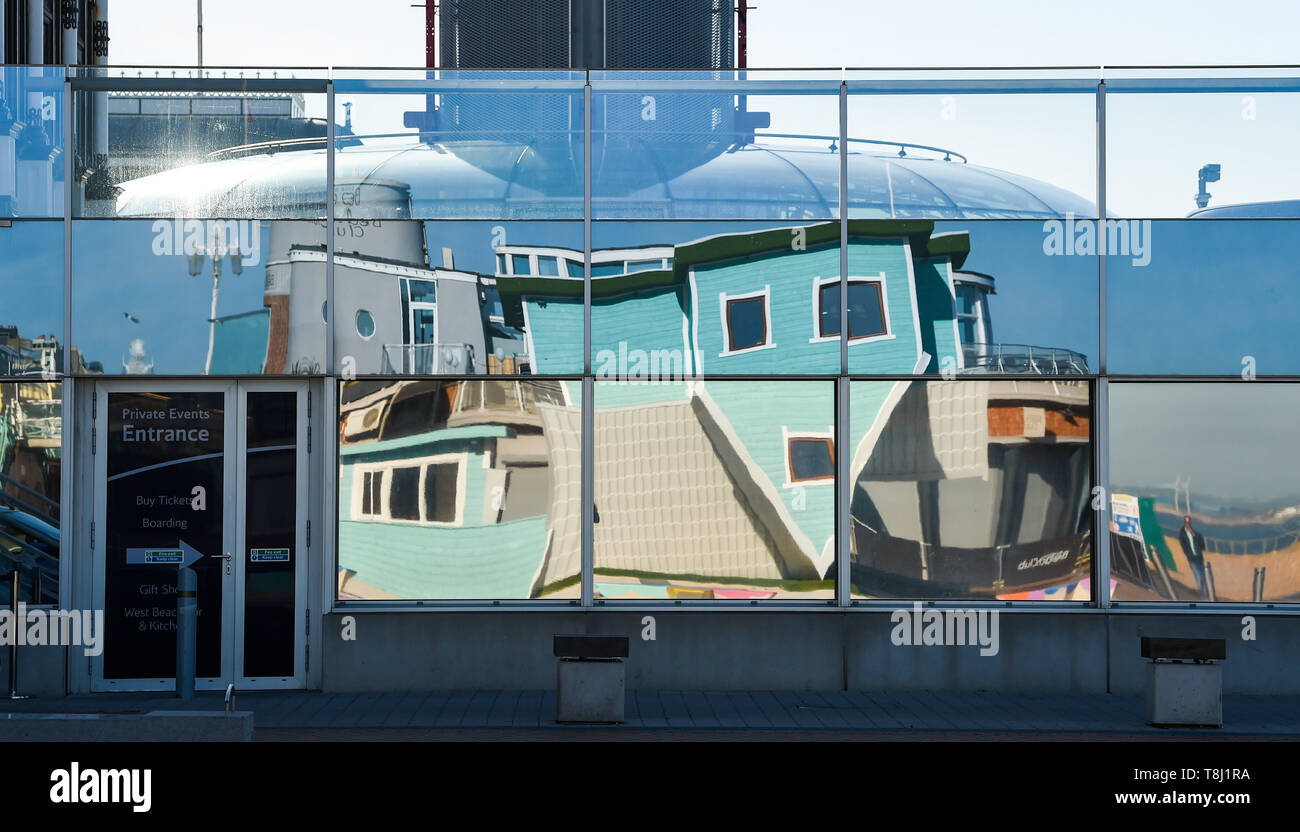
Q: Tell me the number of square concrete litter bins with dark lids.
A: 2